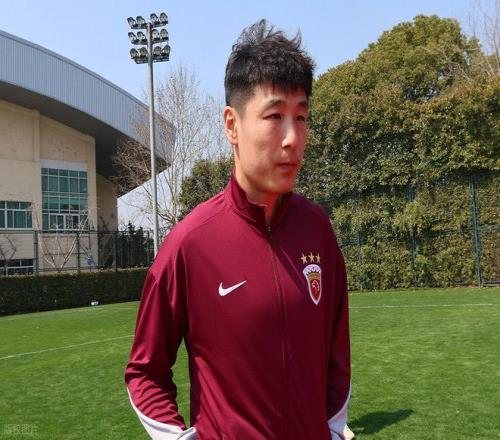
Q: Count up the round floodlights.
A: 12